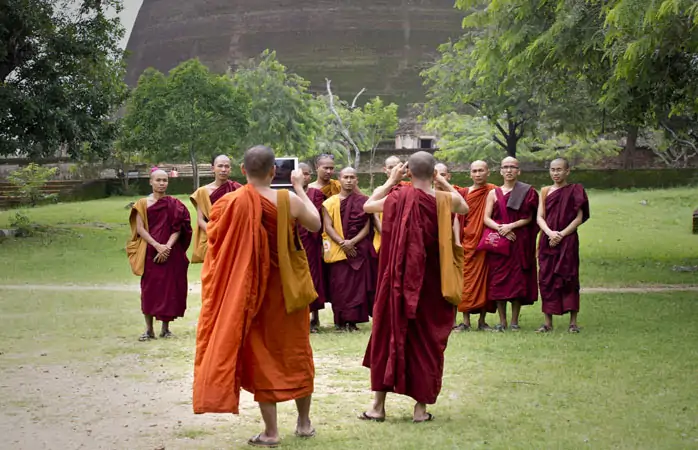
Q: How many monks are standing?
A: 12